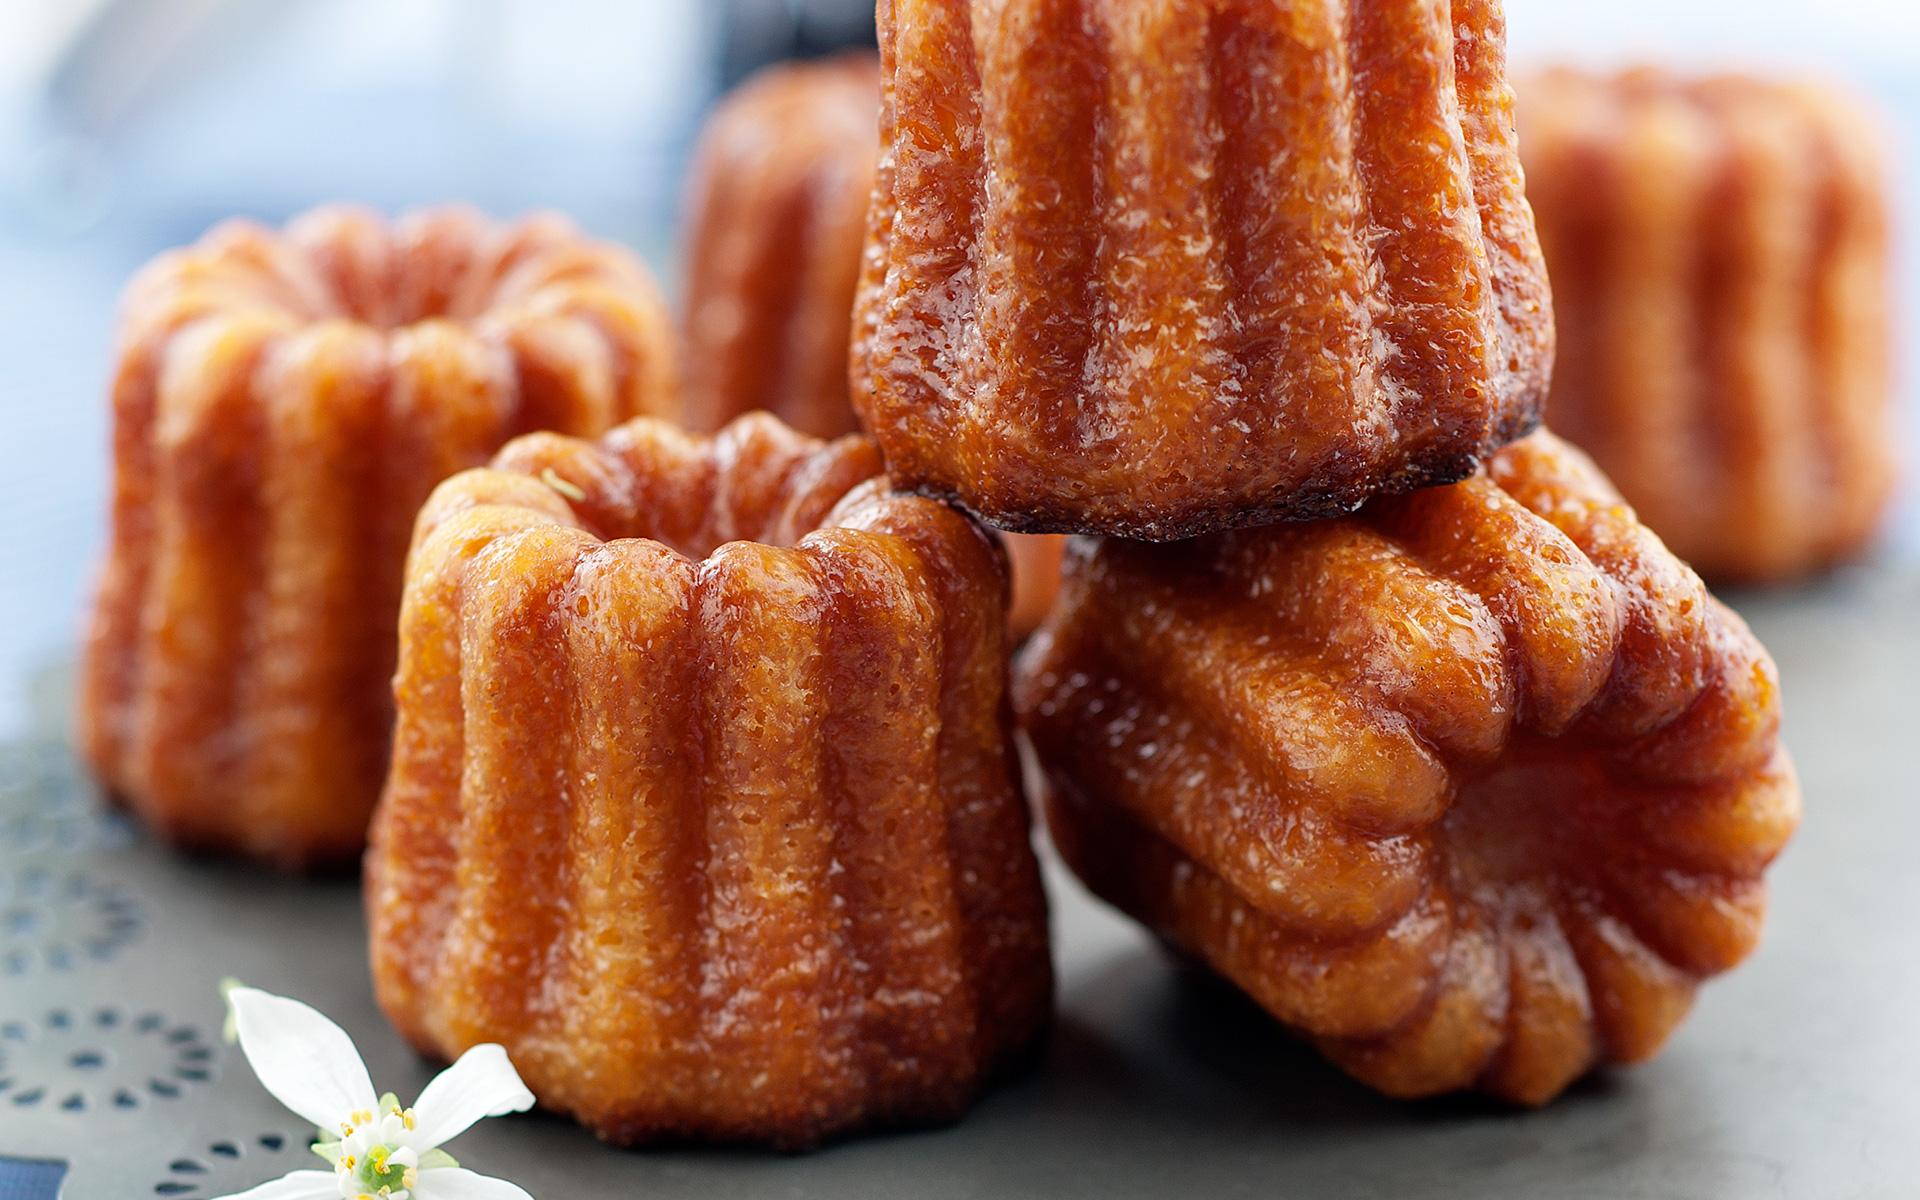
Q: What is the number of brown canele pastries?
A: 6